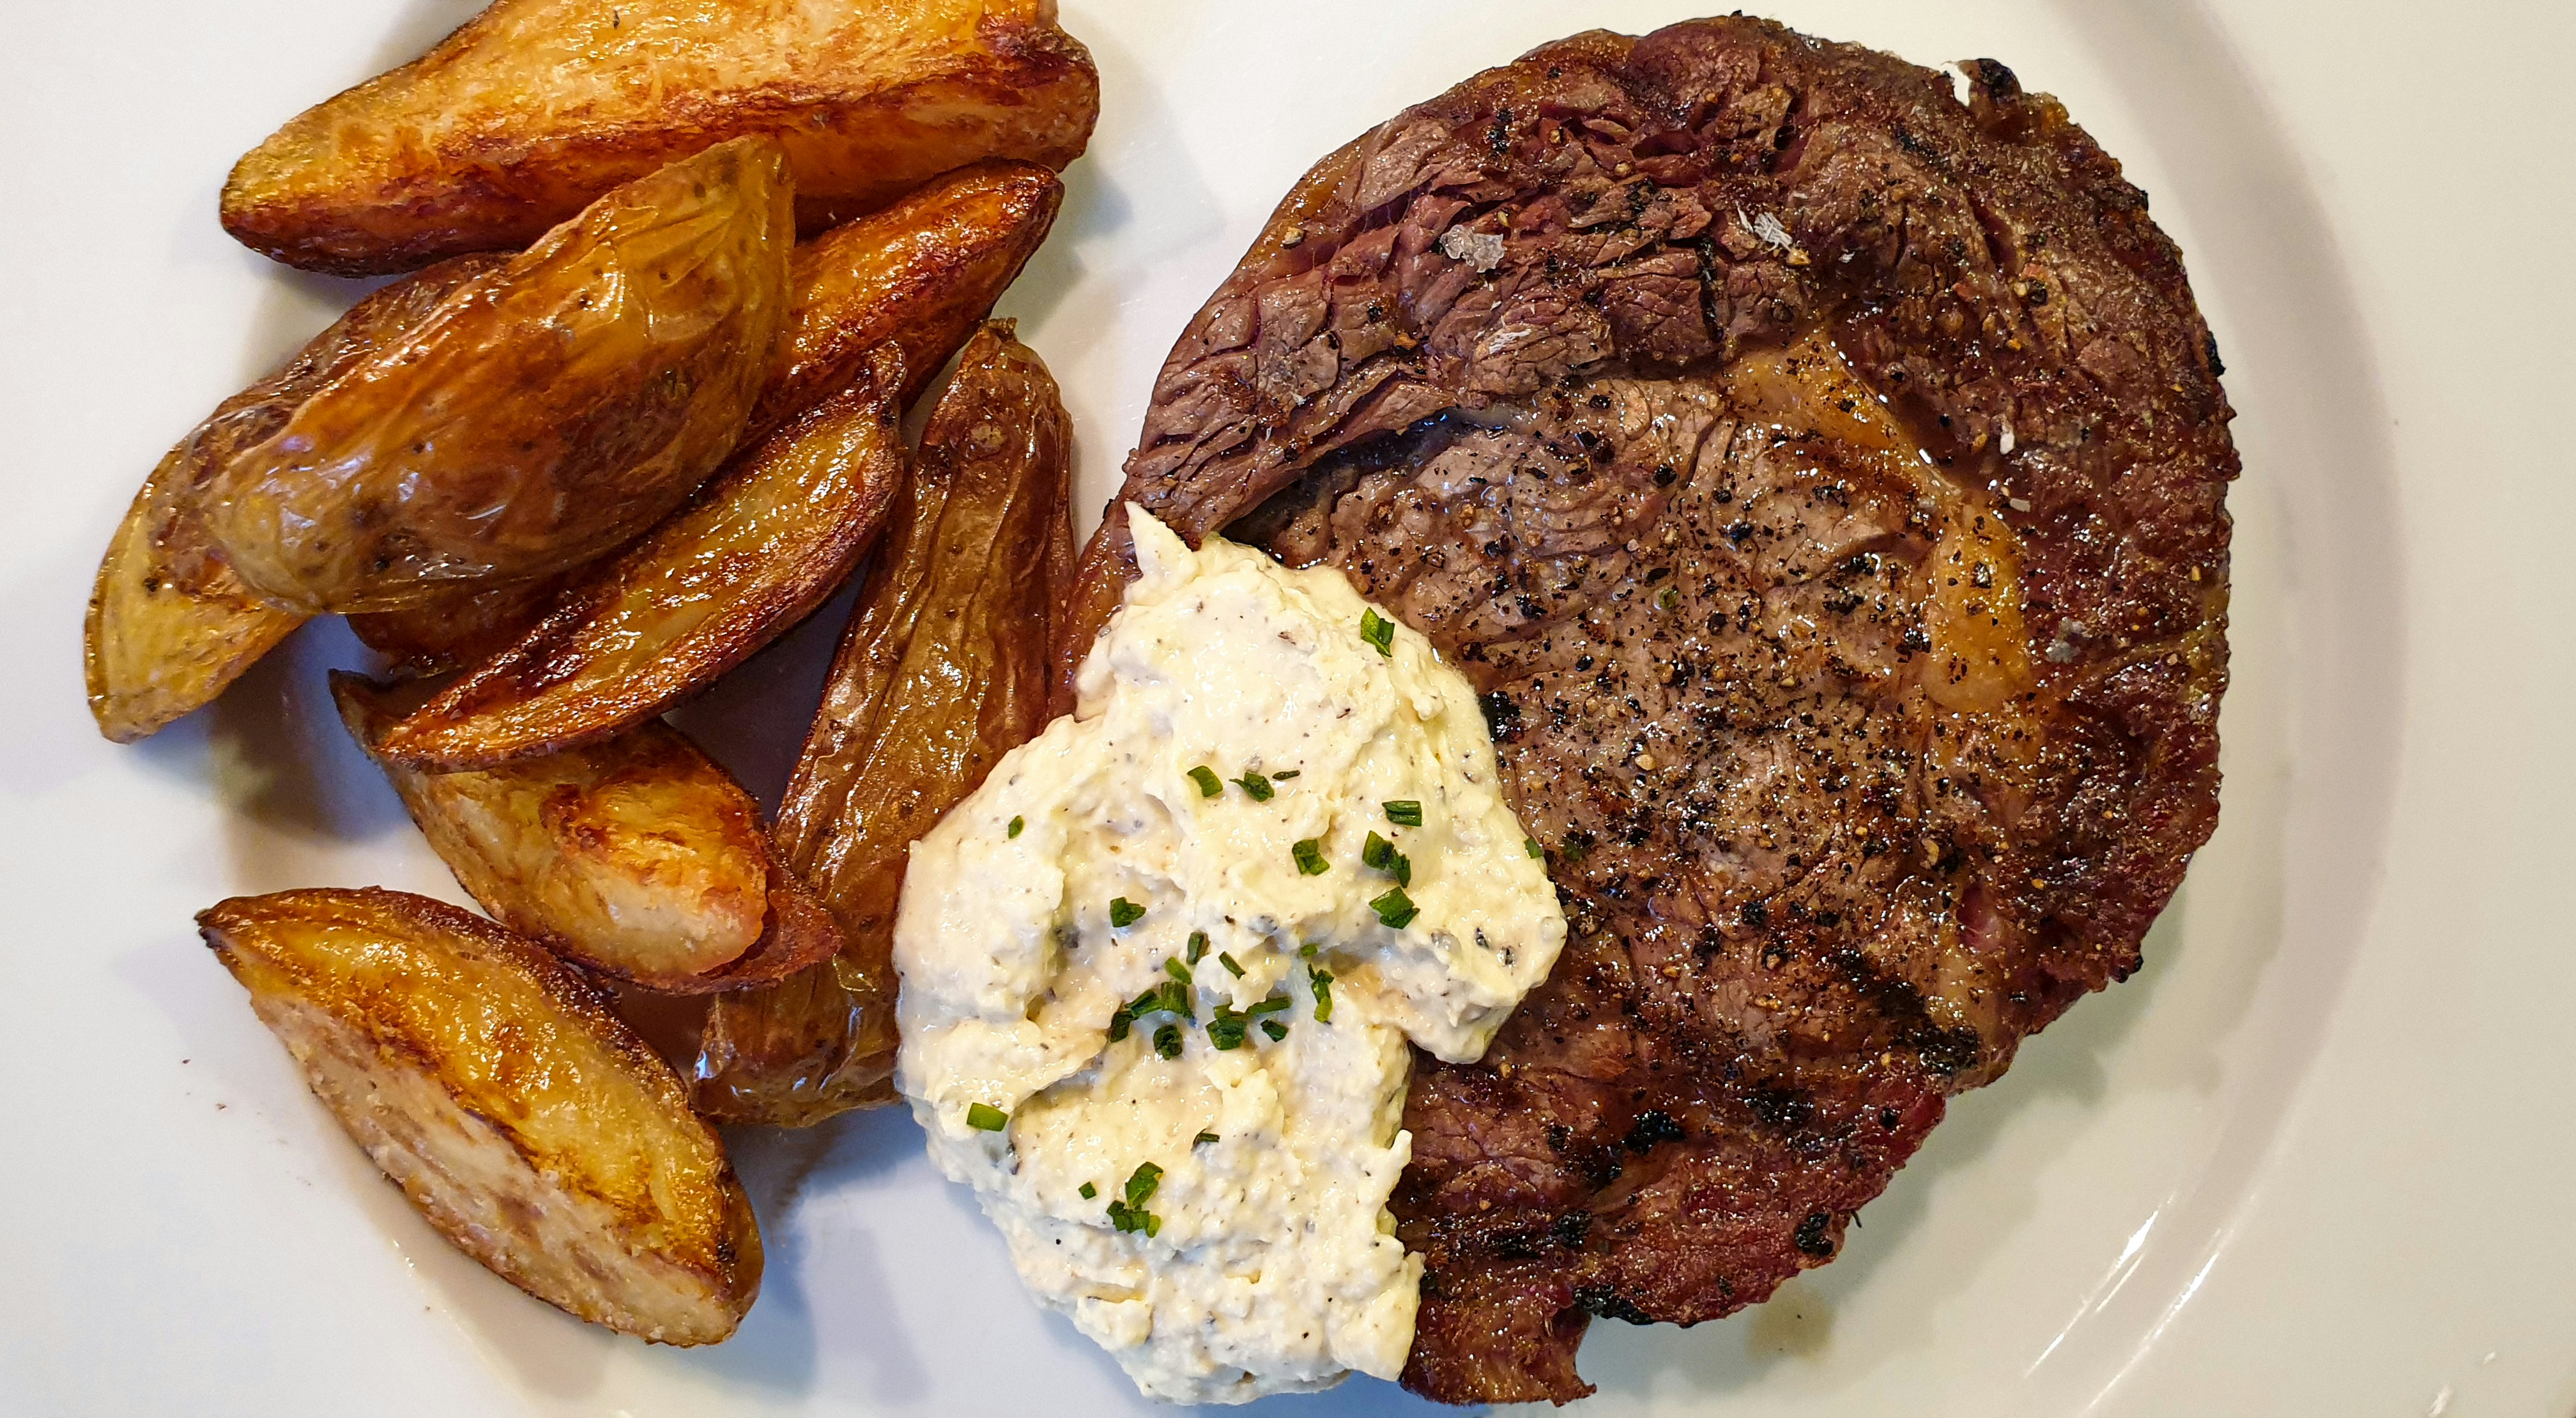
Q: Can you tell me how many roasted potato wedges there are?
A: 8